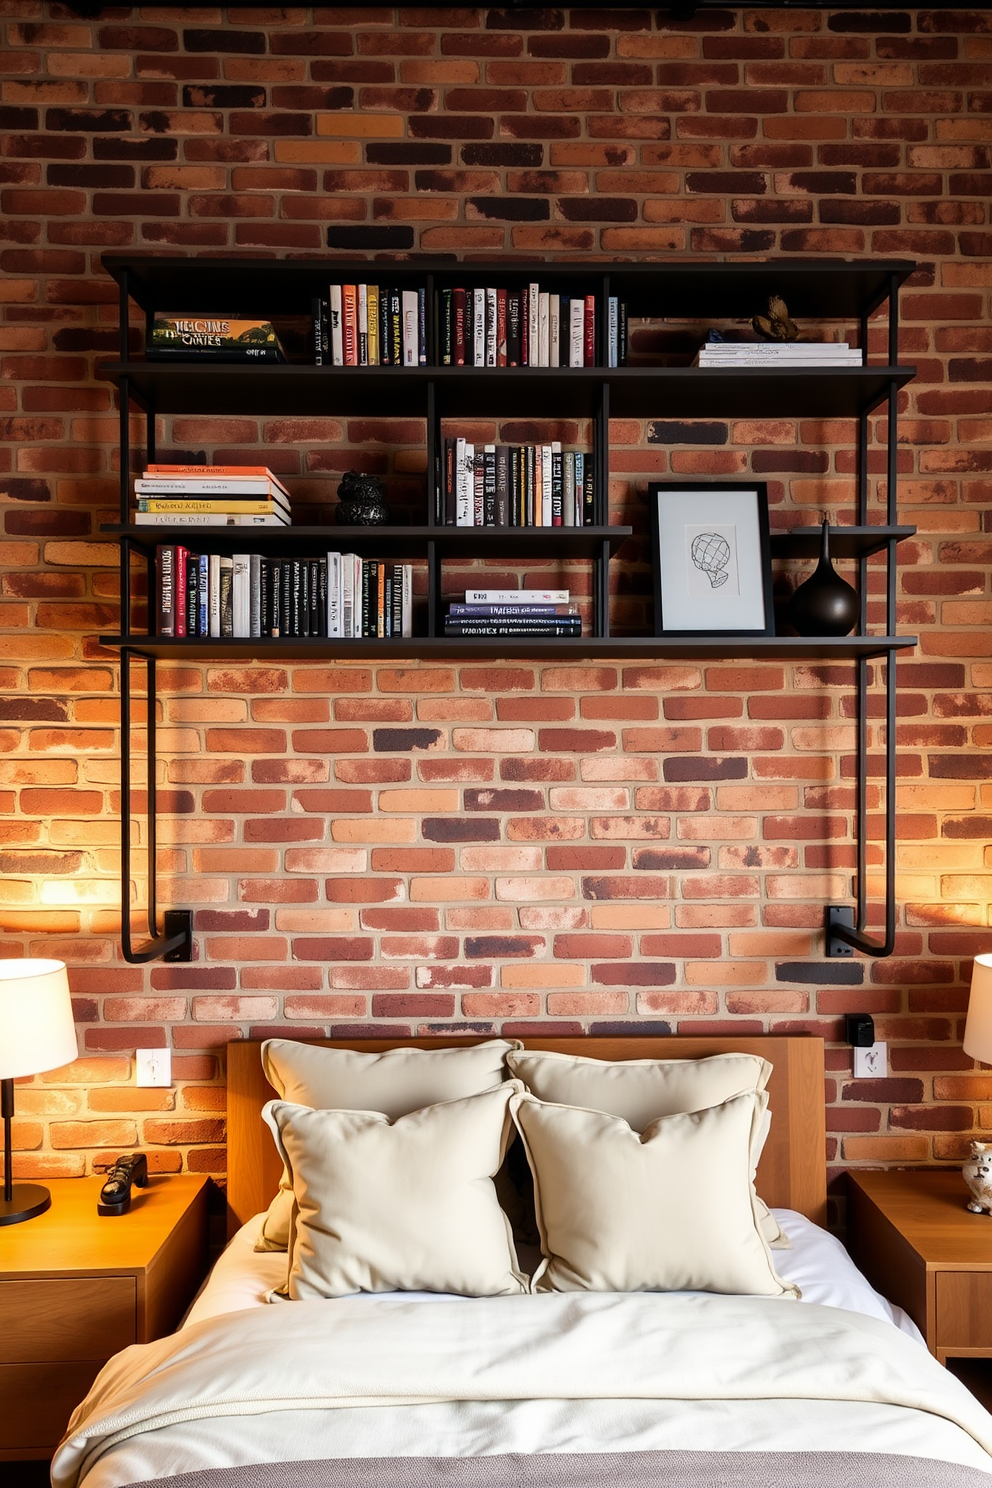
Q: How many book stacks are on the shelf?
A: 4